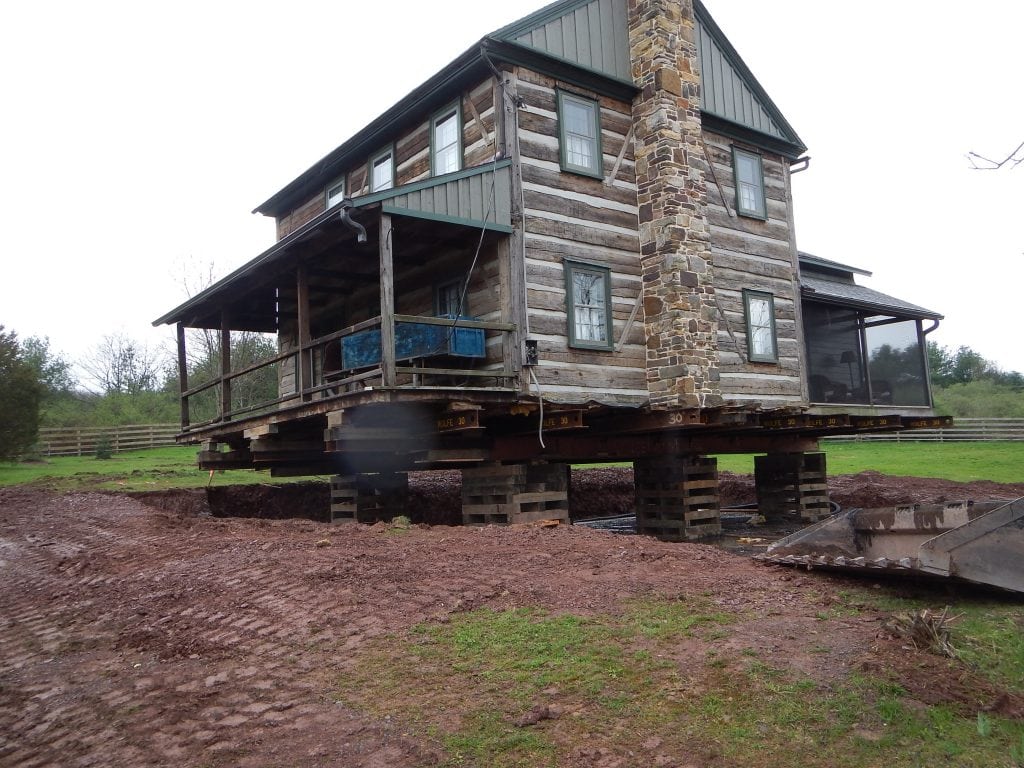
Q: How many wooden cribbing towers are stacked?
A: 4